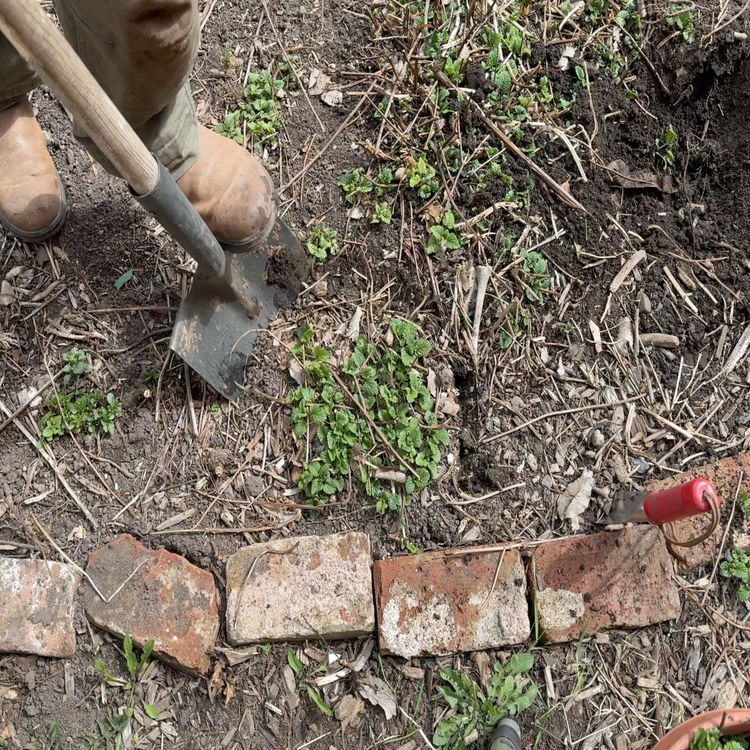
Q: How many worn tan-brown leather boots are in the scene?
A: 2